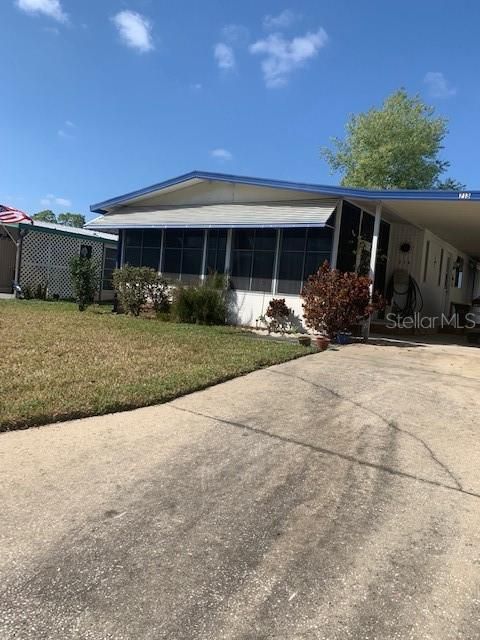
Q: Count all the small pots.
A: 3